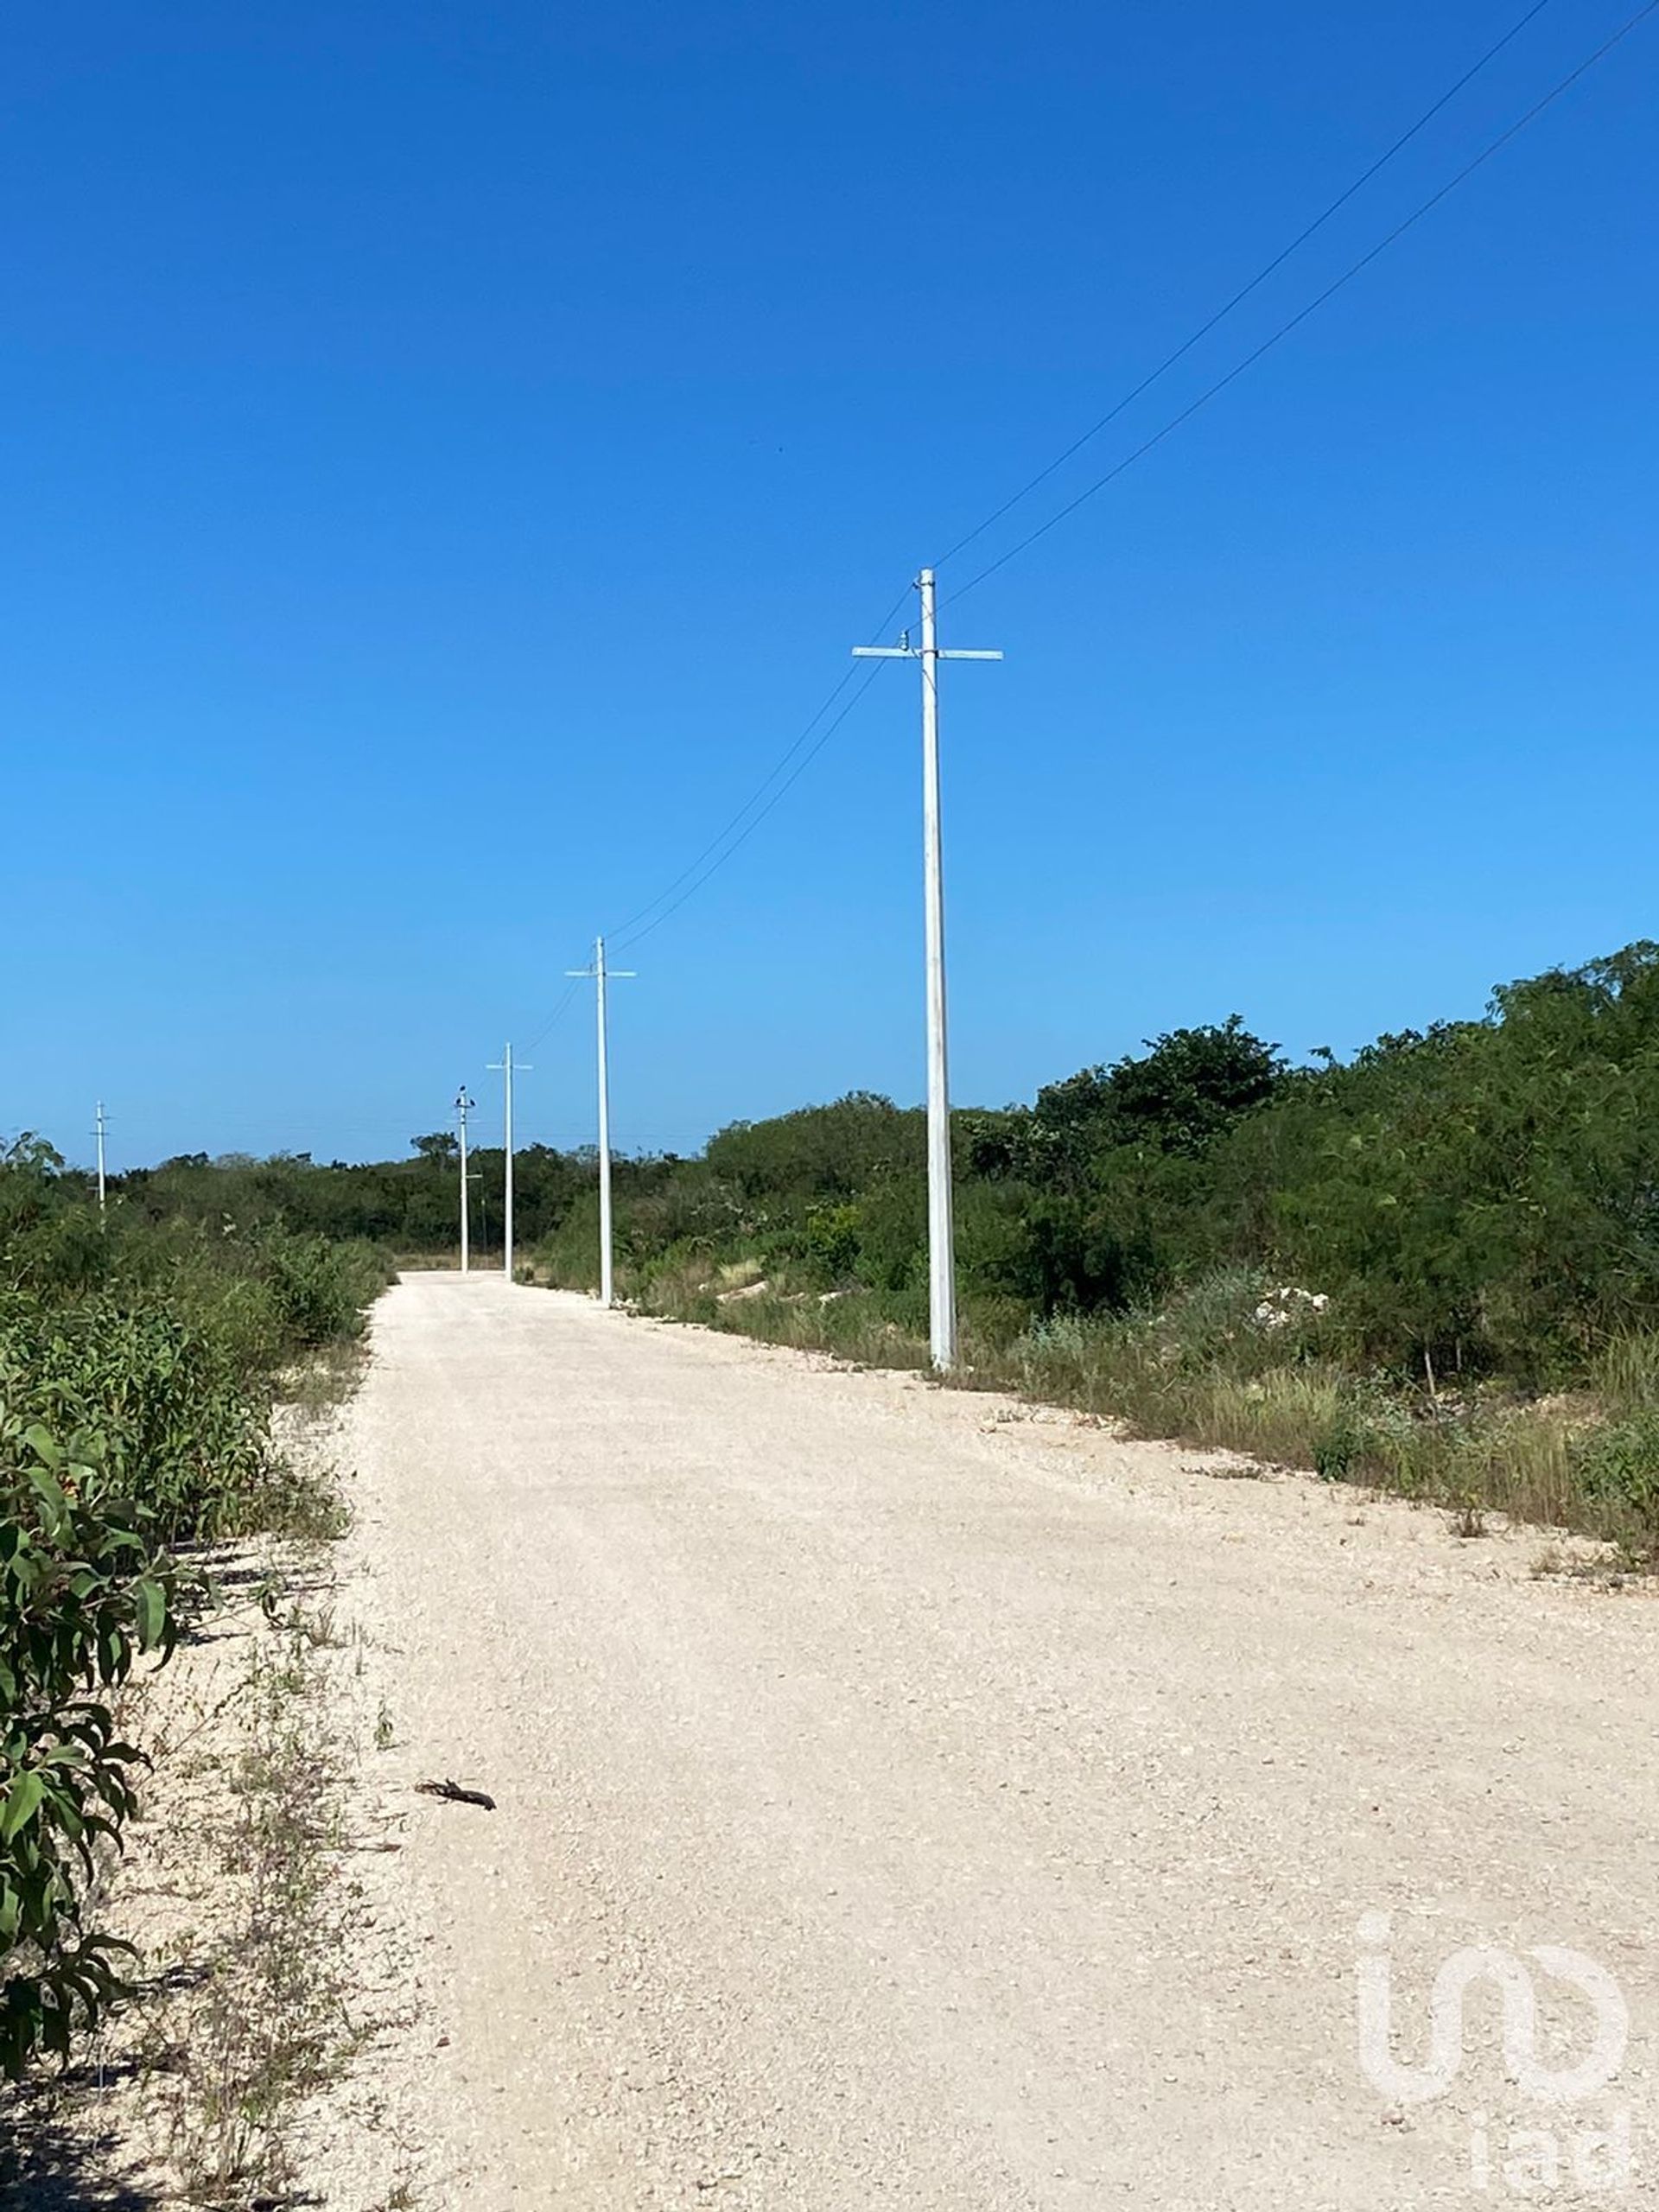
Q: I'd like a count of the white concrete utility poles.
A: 5